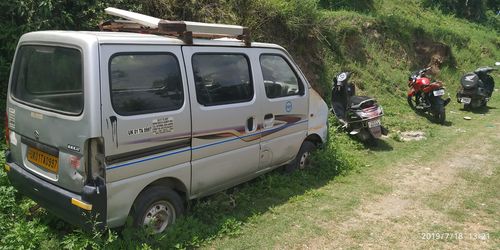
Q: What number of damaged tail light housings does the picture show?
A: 1